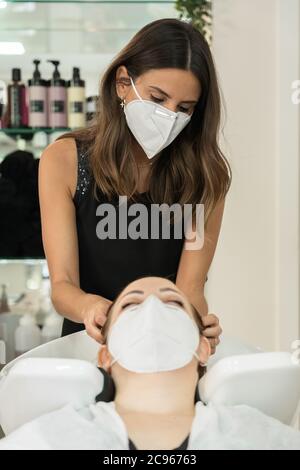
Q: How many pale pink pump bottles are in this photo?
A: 2